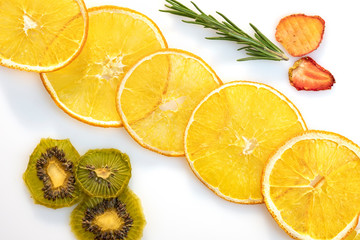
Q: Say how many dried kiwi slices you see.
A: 3